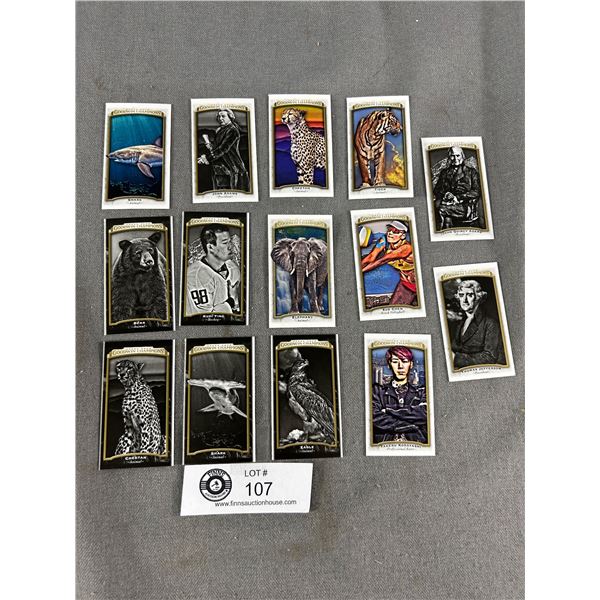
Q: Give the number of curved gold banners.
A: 14